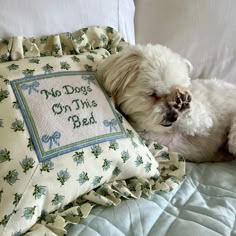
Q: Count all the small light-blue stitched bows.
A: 4